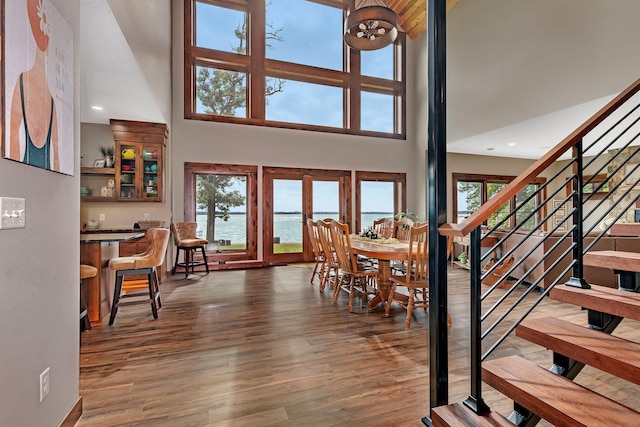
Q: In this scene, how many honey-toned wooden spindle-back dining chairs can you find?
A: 8